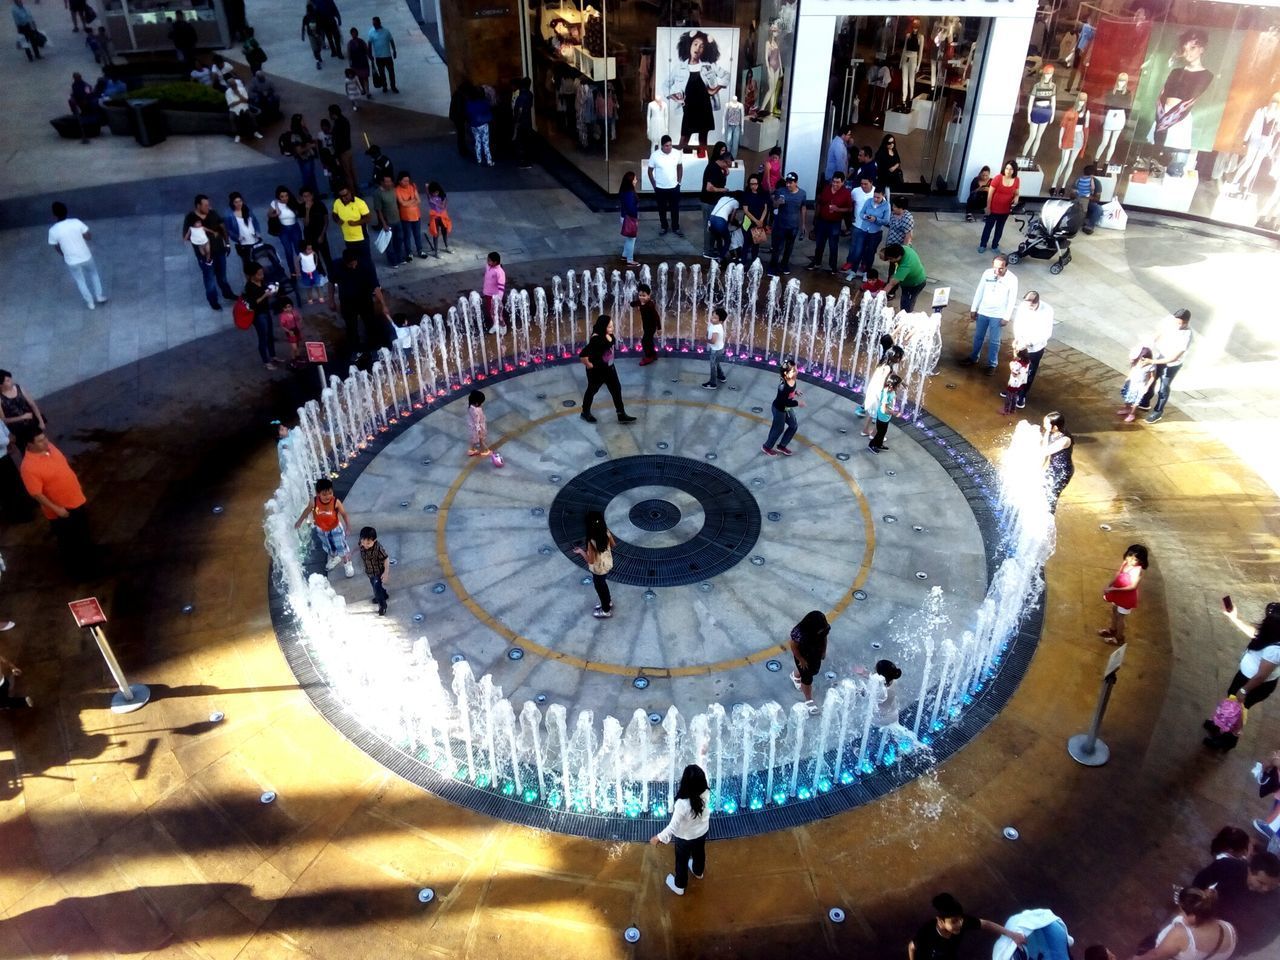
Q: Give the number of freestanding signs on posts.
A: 4